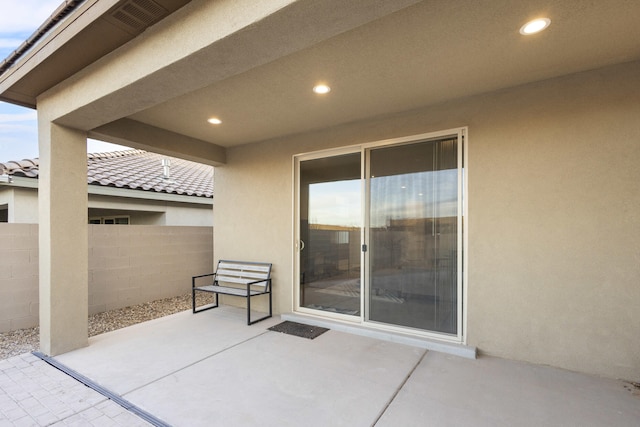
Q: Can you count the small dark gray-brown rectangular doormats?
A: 1